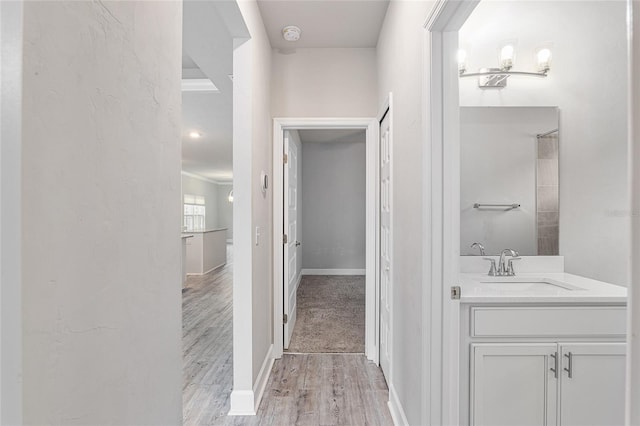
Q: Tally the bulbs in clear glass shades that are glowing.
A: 3